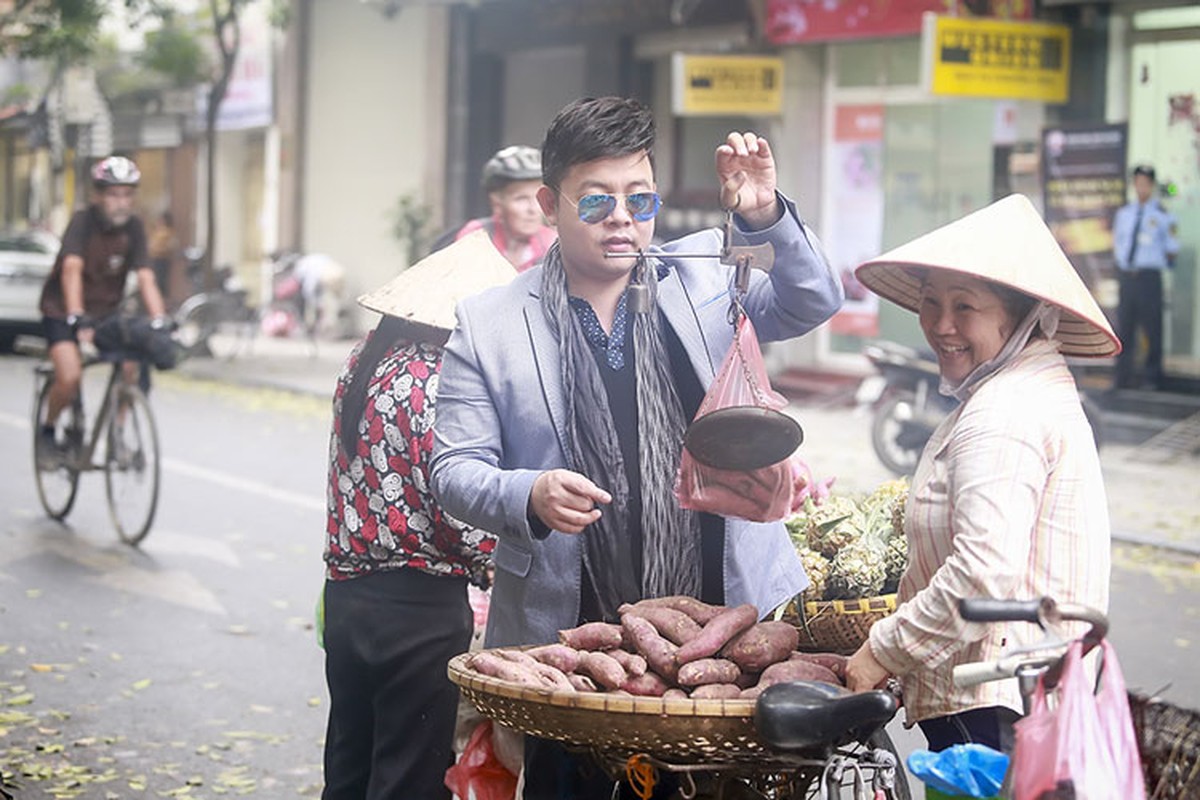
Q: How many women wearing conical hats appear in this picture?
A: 2